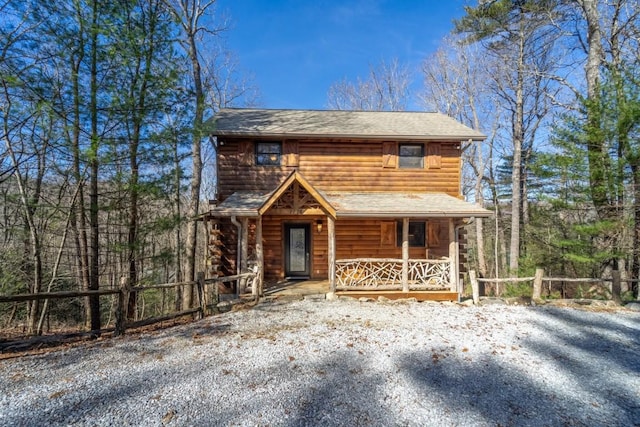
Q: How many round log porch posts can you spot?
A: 5